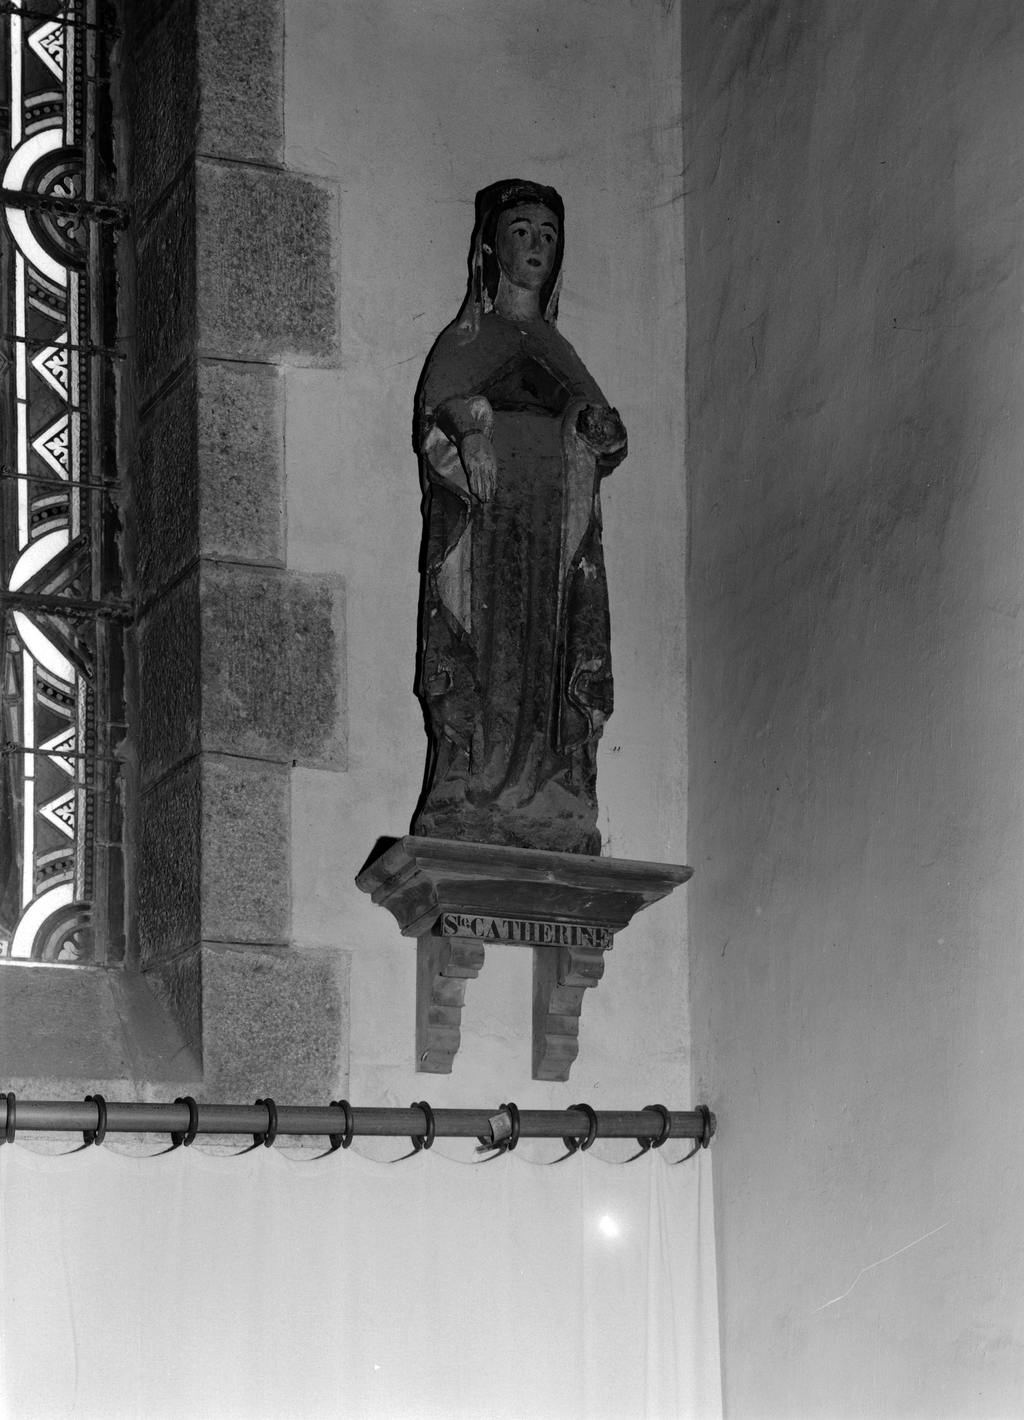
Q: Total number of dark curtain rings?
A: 10